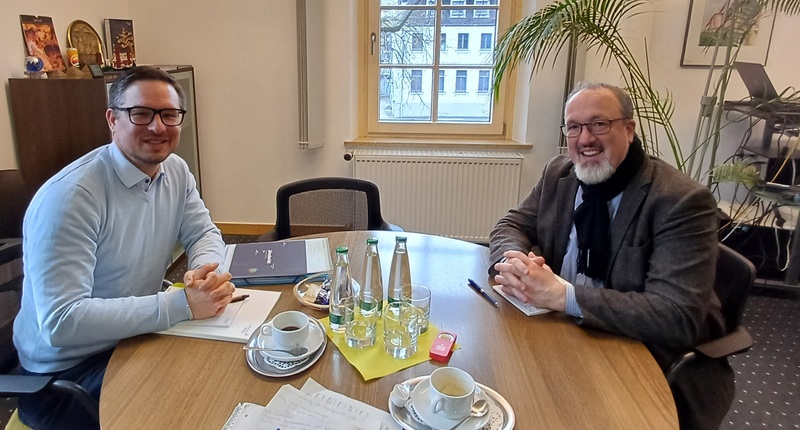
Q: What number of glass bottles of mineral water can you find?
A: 3